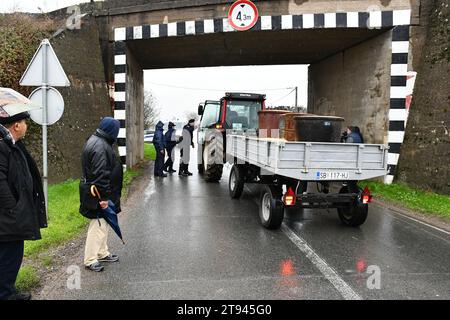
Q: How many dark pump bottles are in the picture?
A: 0